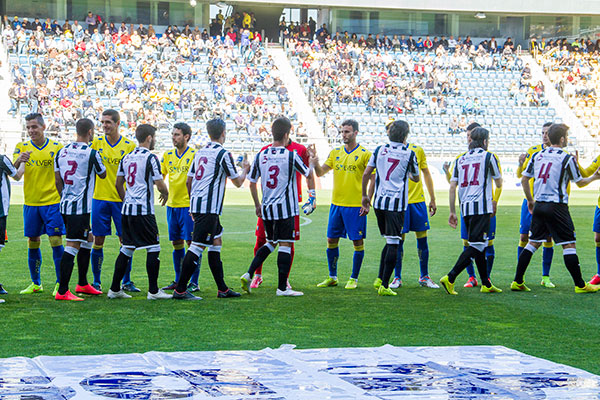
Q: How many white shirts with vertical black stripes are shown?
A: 8